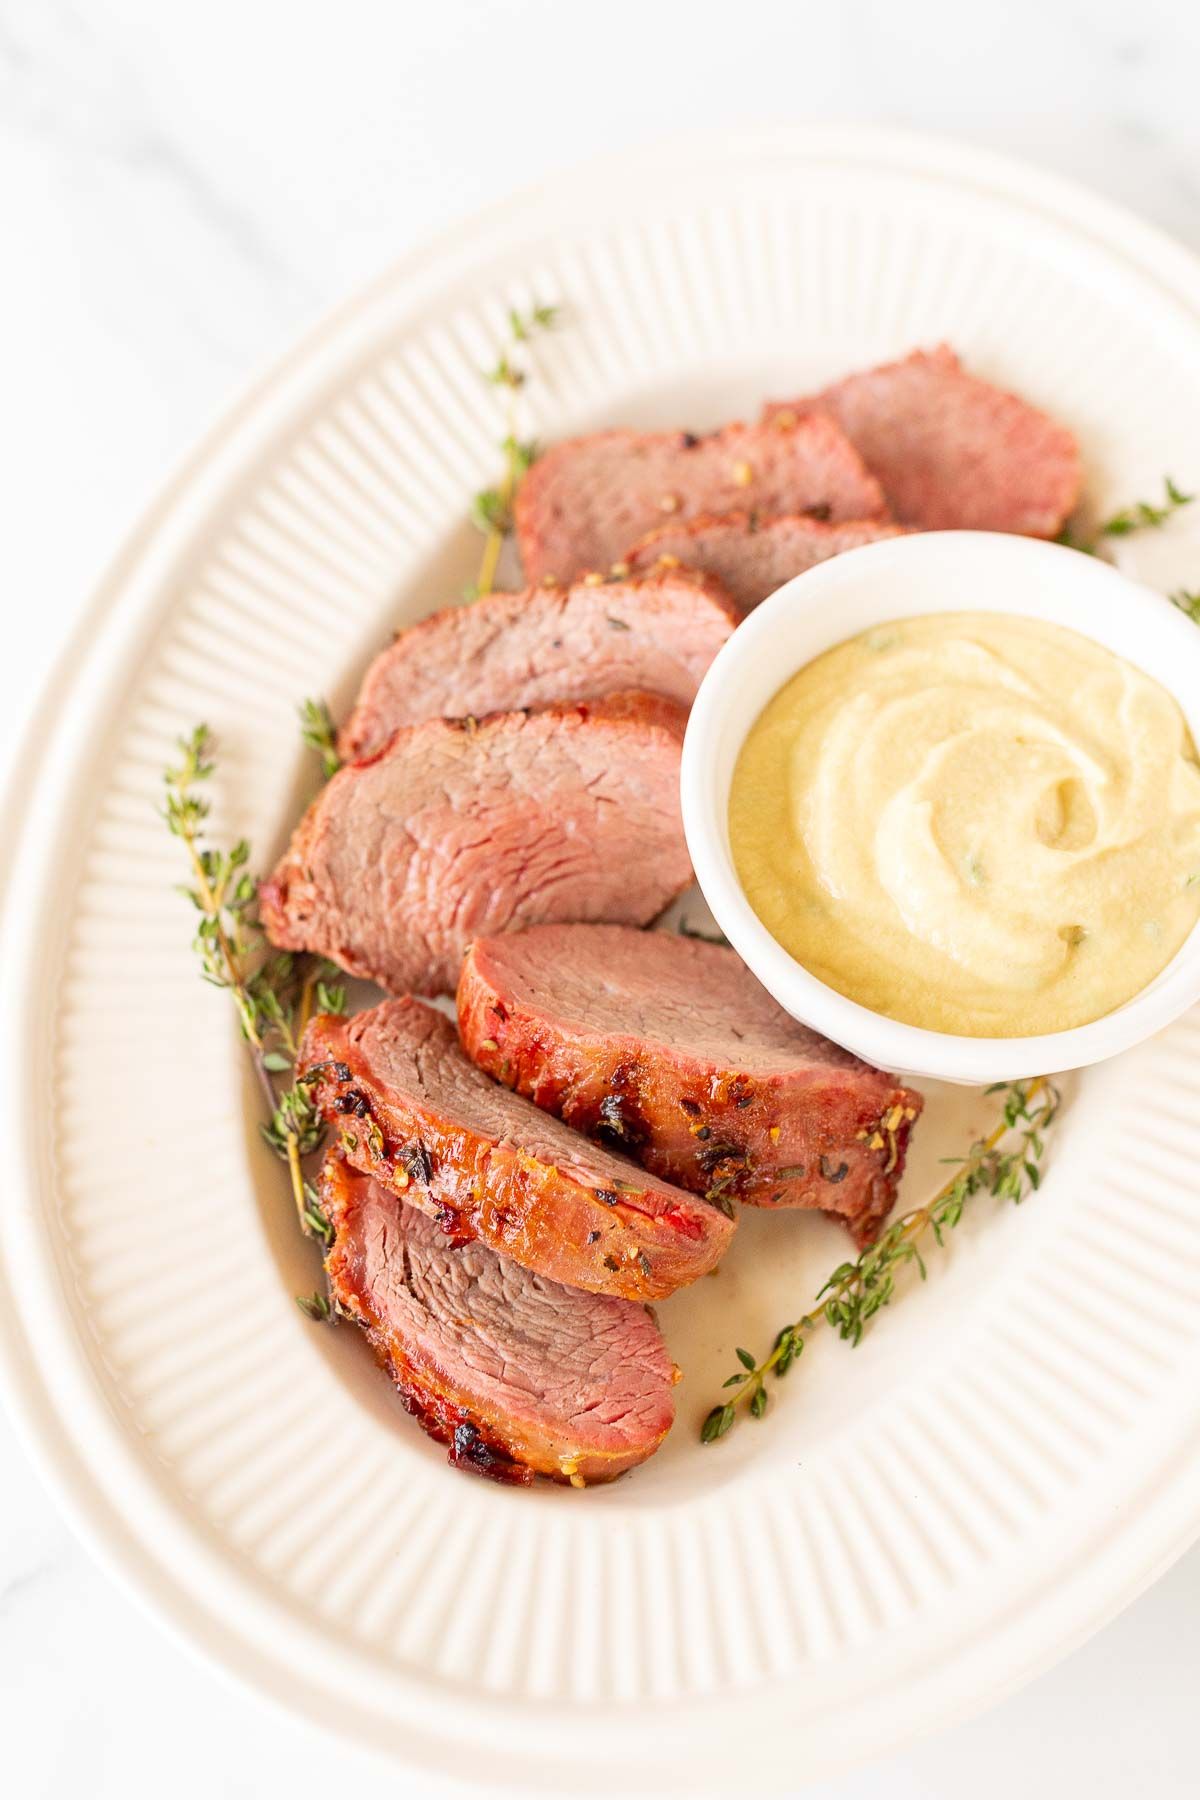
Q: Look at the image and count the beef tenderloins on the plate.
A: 8